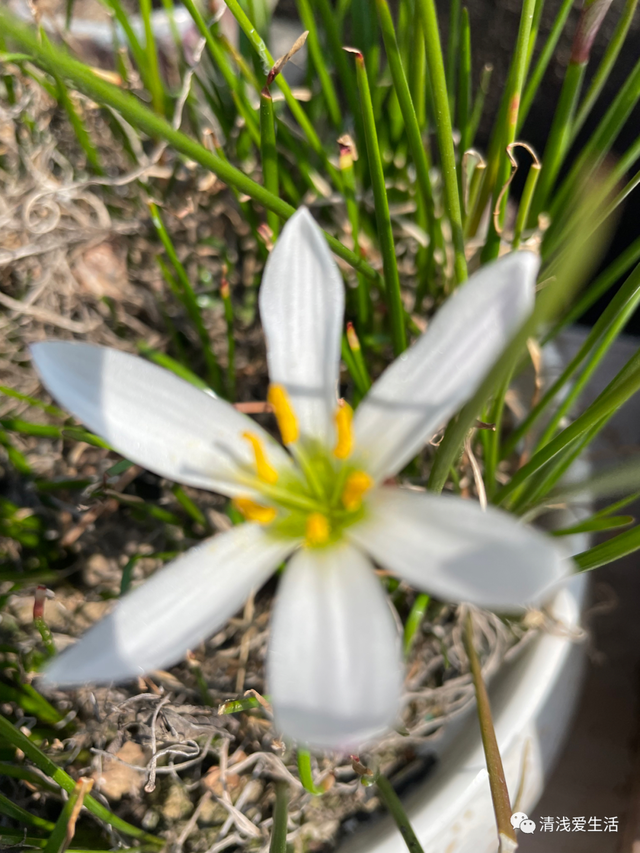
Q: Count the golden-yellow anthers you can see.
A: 6